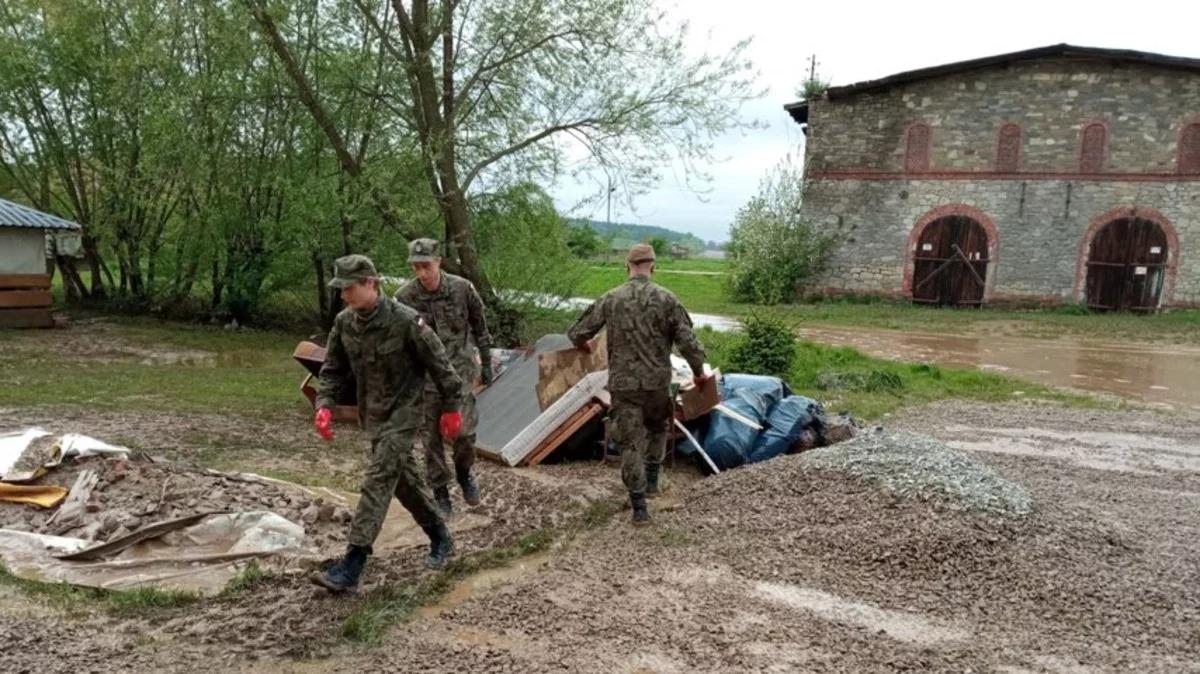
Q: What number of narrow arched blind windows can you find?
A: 4